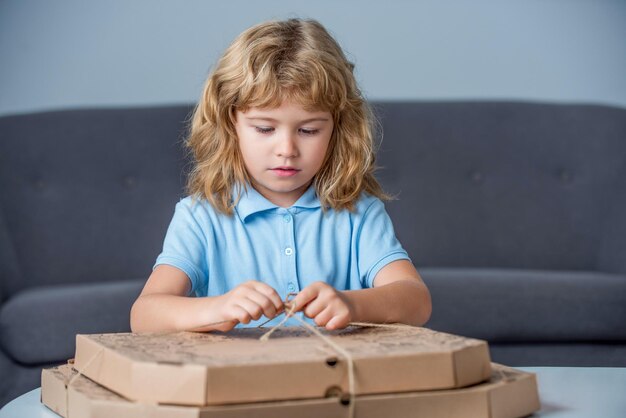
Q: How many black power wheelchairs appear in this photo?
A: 0